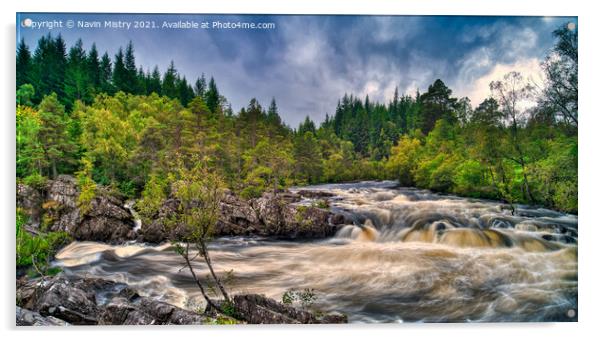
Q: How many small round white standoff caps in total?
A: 4